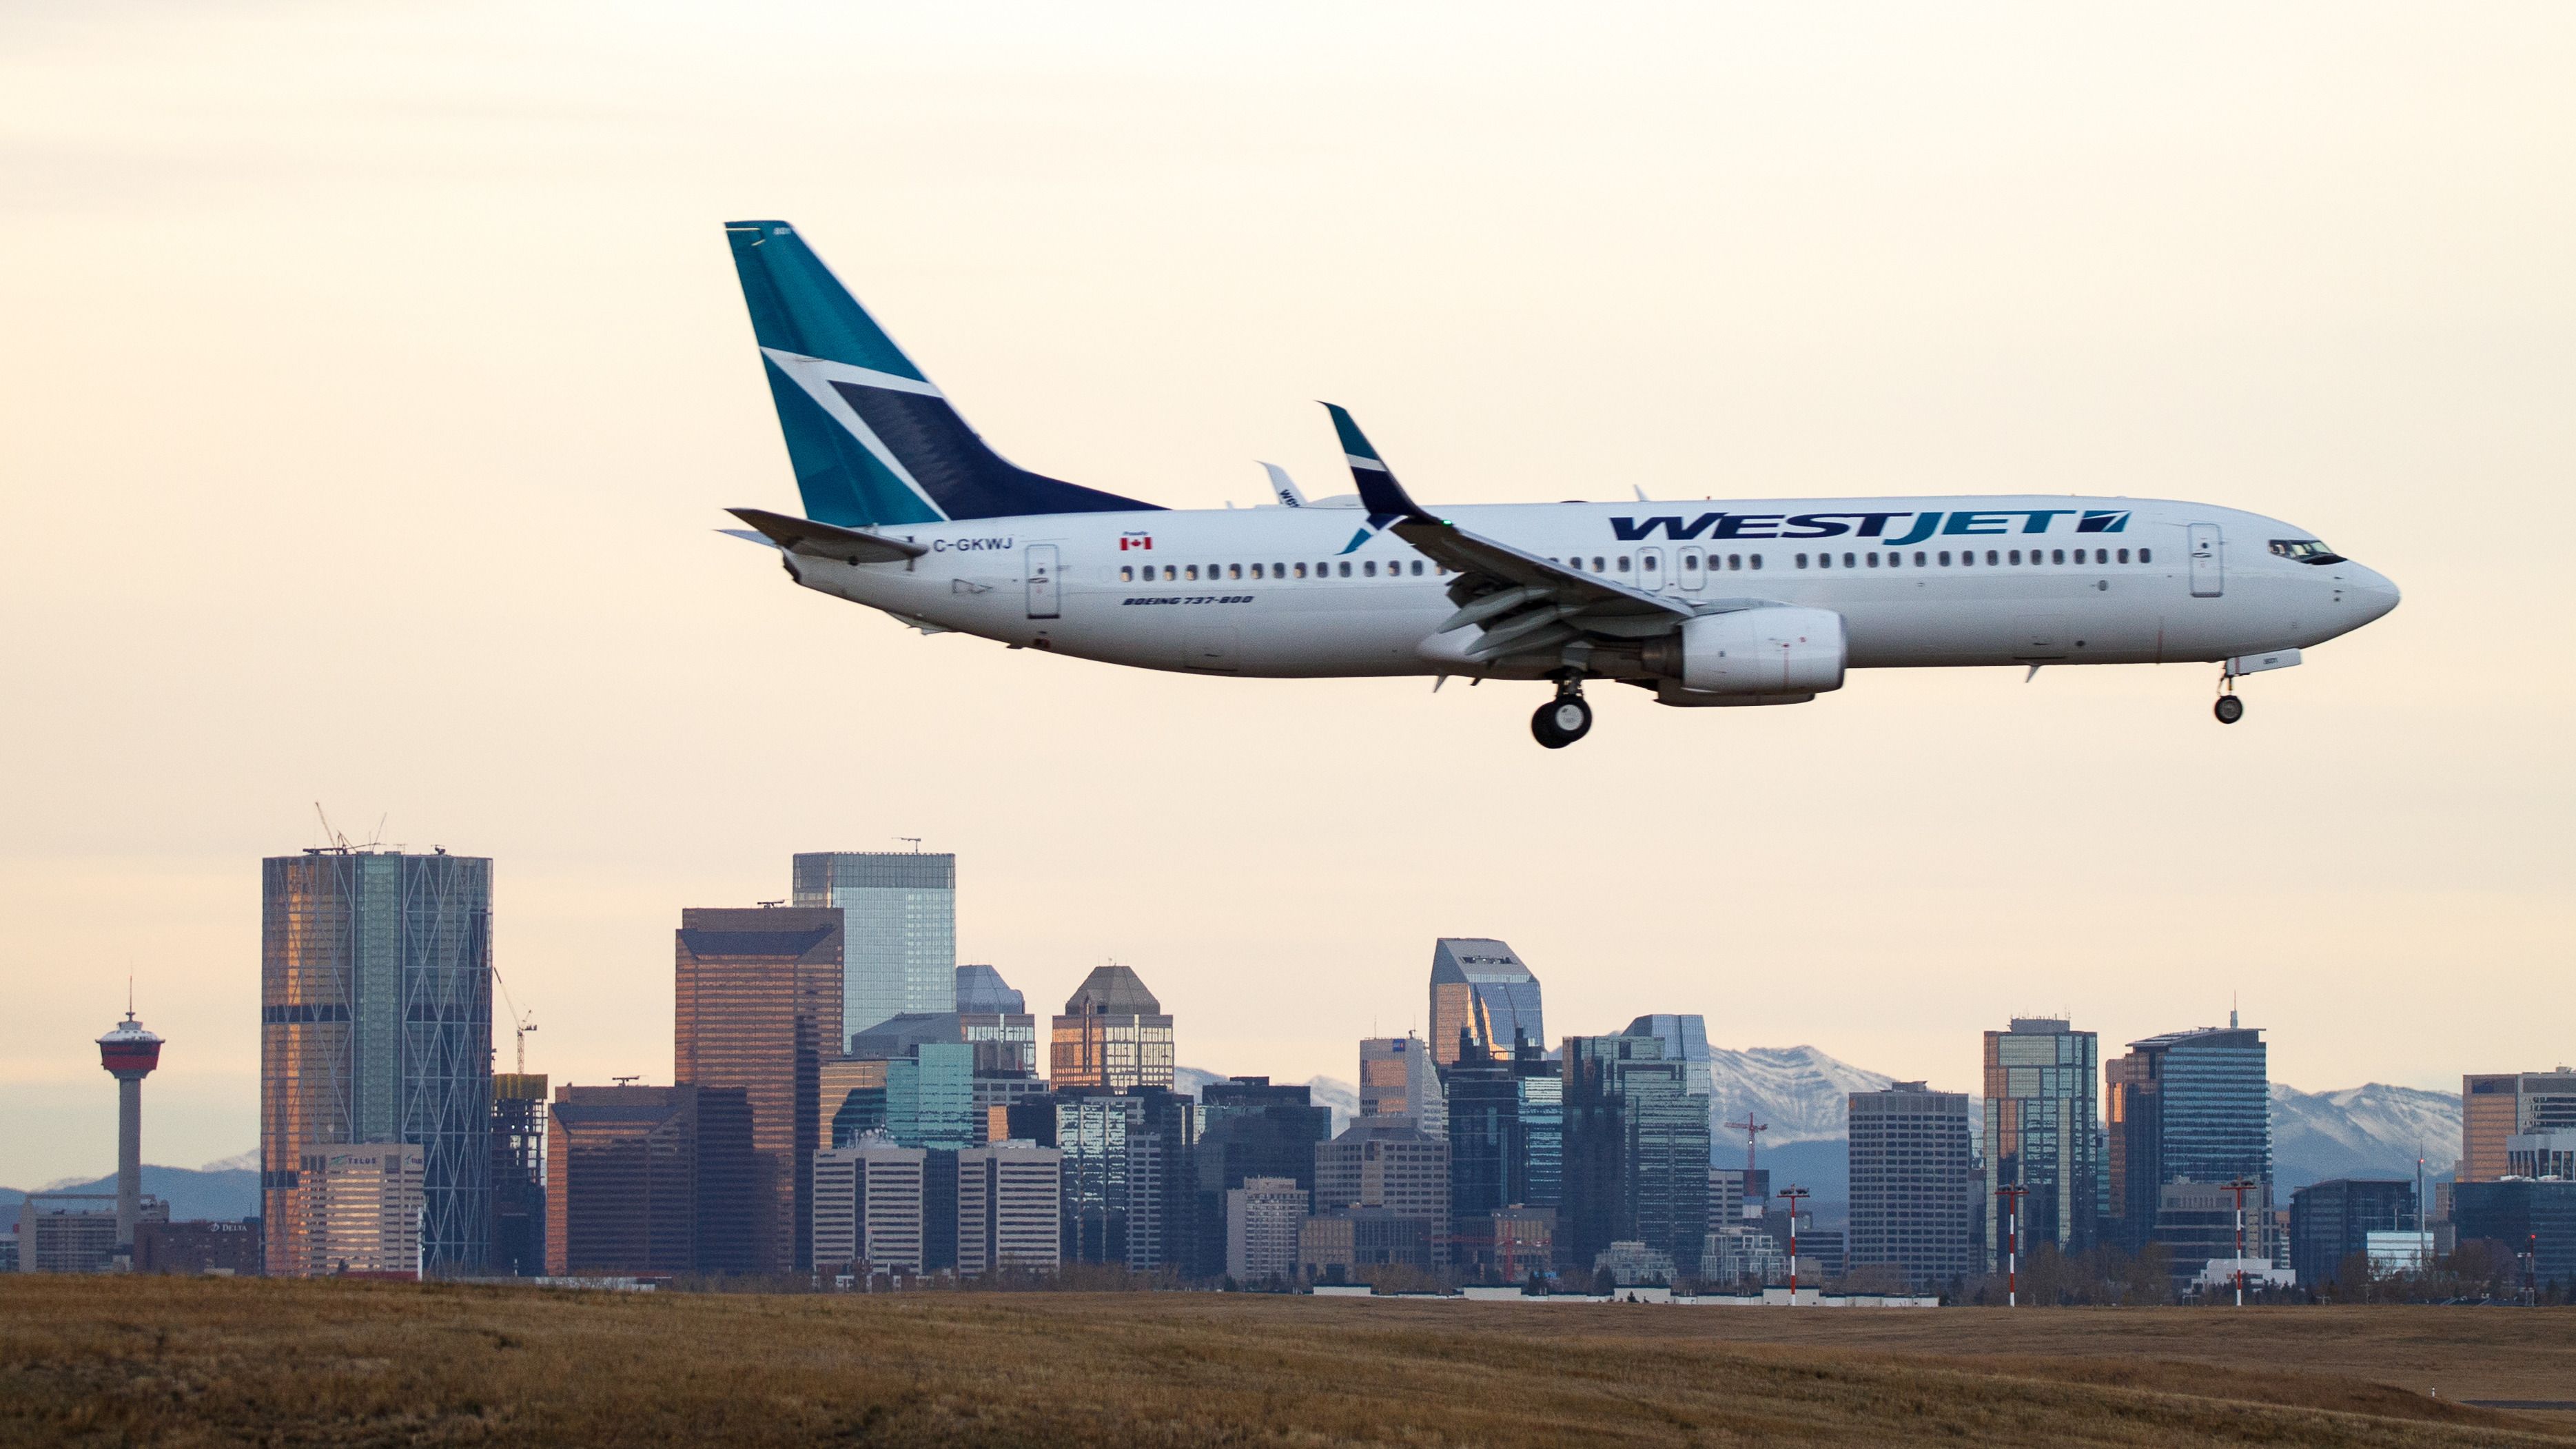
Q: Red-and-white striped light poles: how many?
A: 3